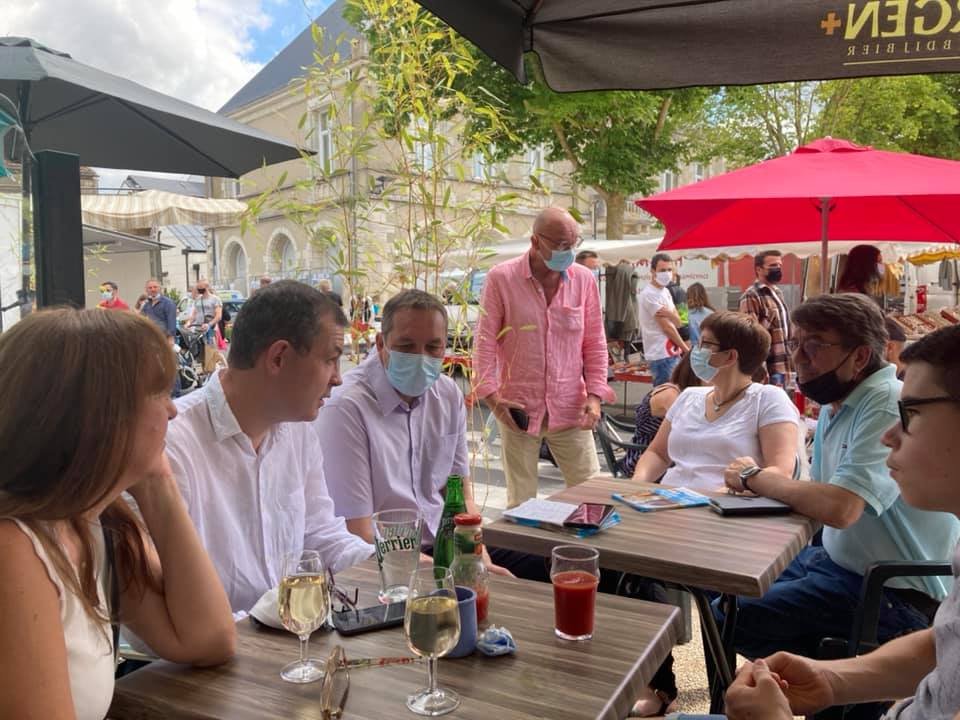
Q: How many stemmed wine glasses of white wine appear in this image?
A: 2